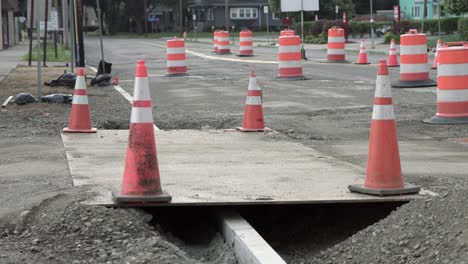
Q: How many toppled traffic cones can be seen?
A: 0